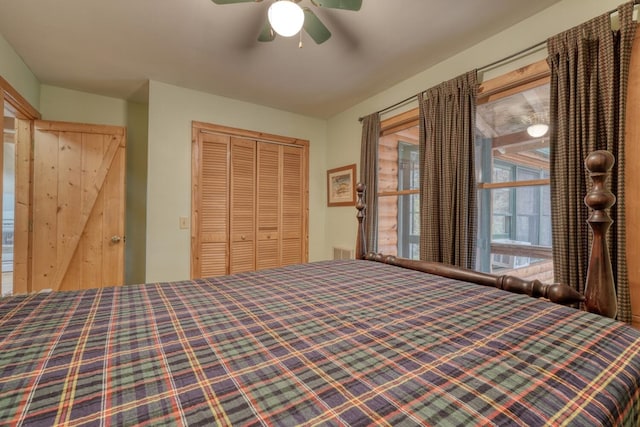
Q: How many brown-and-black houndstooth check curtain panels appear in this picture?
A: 3